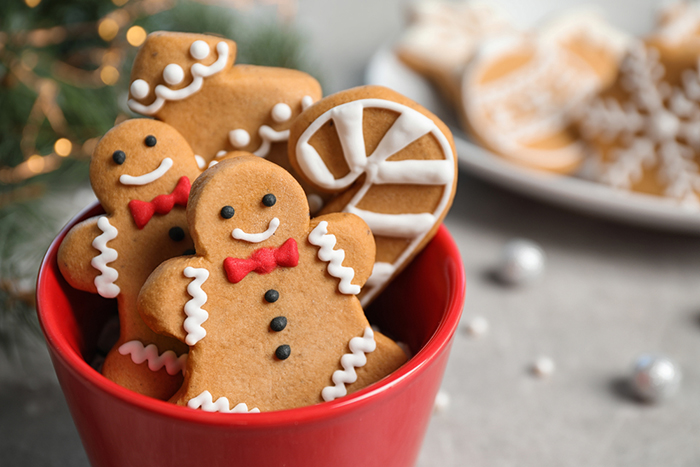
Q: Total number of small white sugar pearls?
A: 3